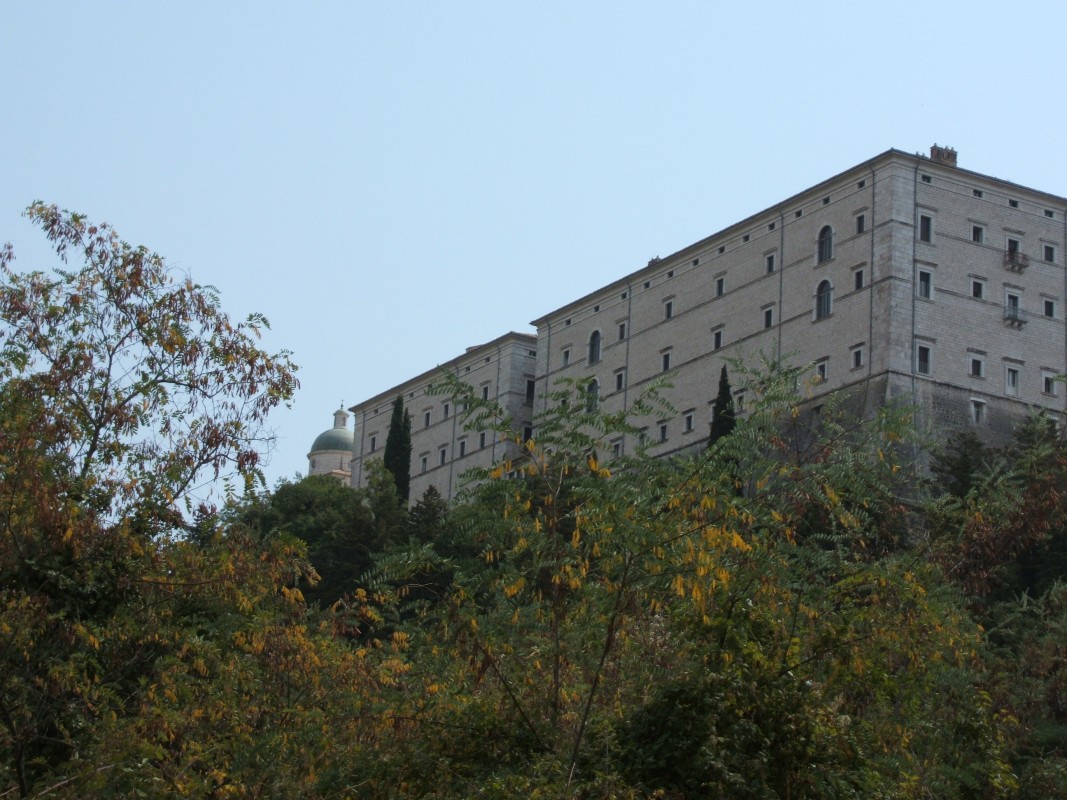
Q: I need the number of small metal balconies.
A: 2